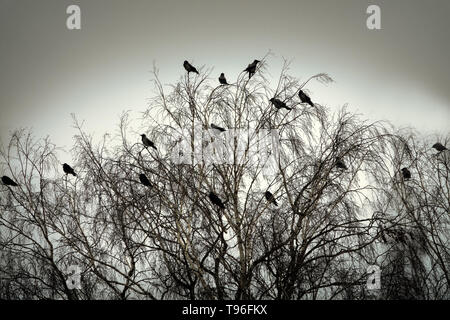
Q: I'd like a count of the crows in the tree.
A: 15